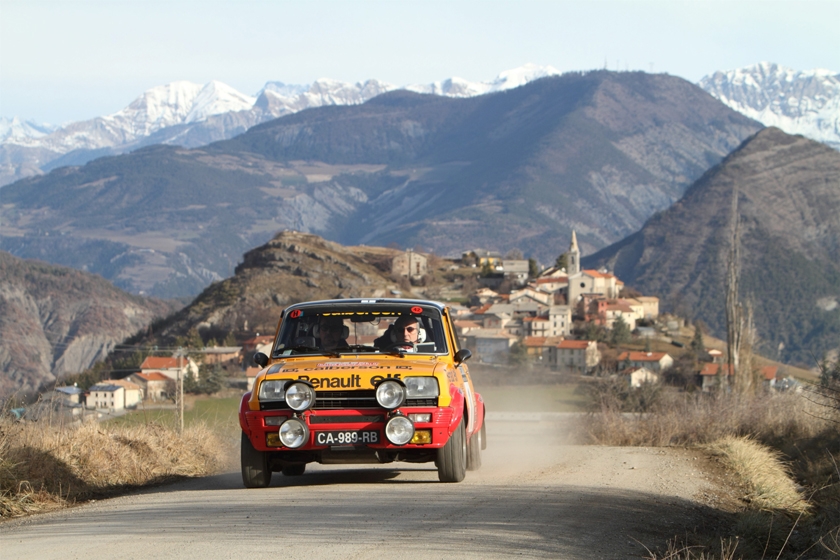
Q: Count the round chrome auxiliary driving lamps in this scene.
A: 4